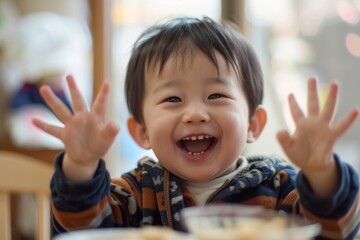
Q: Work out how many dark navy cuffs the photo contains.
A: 2